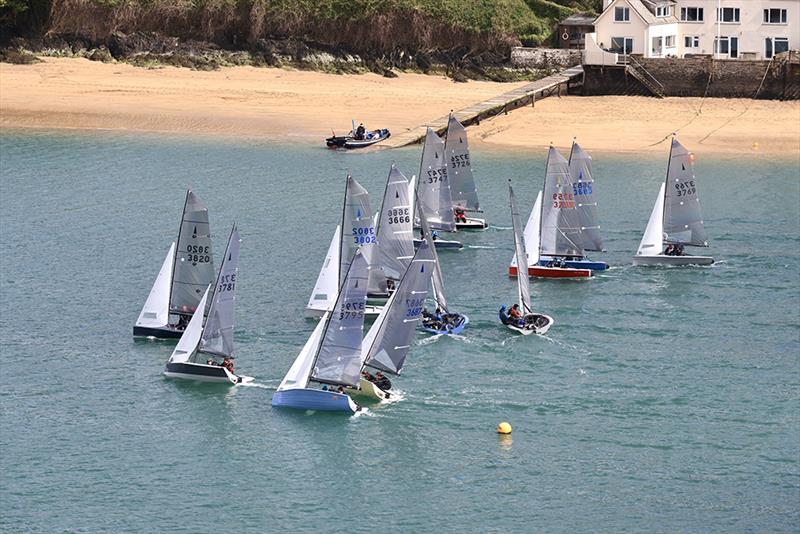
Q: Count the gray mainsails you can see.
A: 13